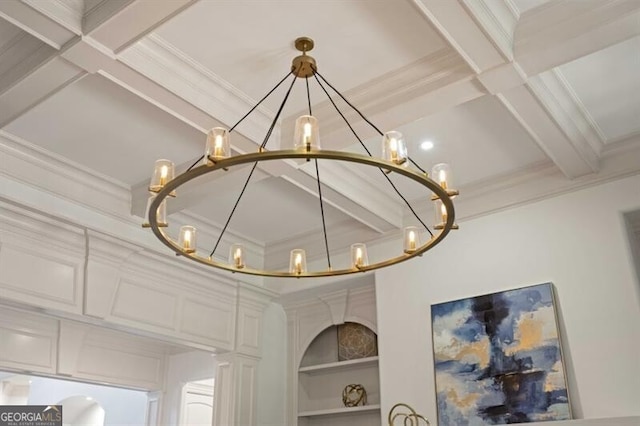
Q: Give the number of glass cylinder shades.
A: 12